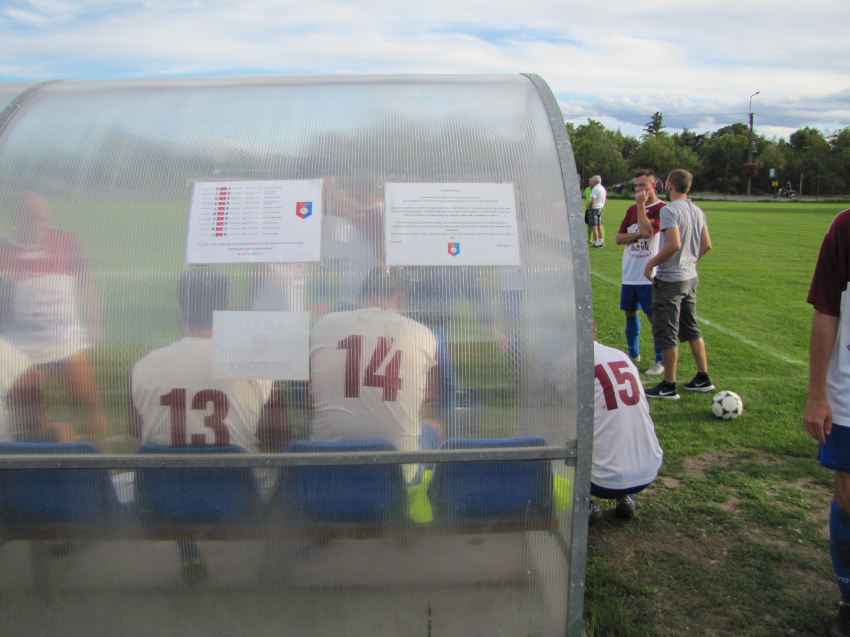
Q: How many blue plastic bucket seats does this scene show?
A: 4